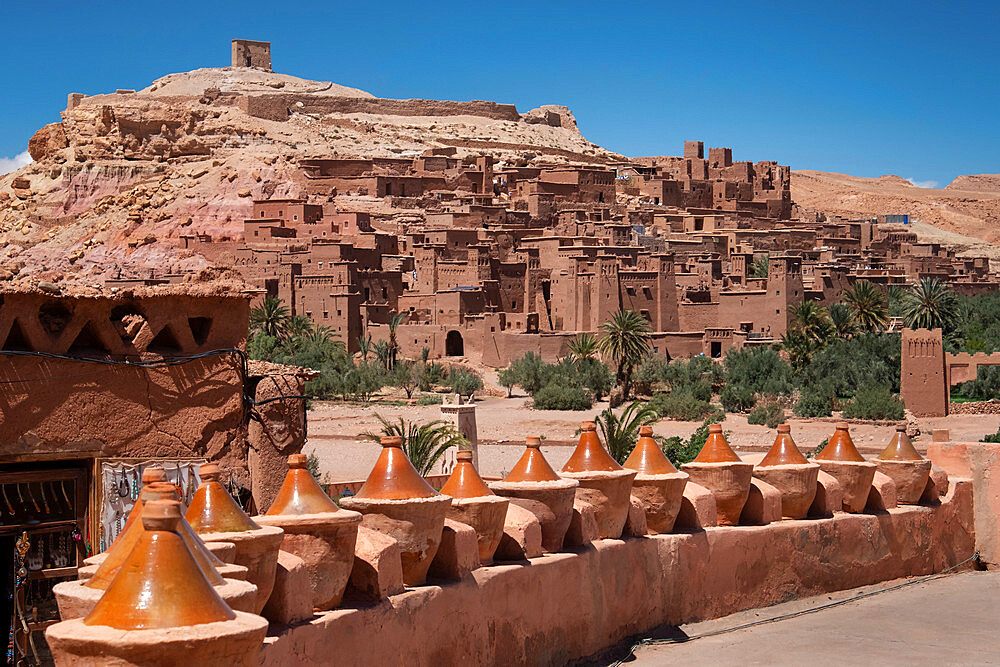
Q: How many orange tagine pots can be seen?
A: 14